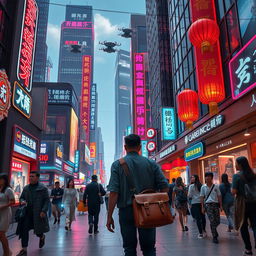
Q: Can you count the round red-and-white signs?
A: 2